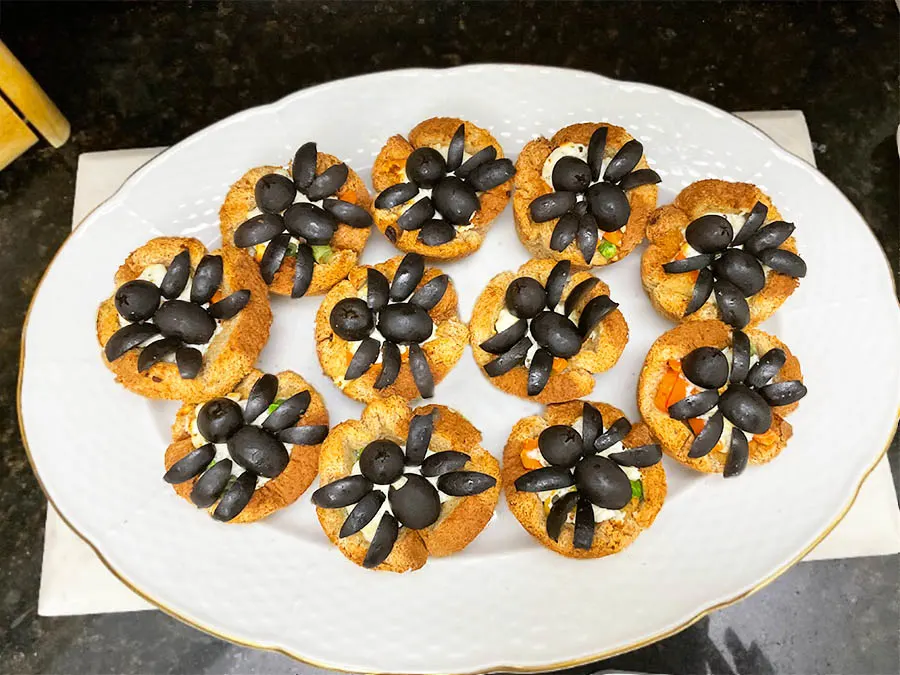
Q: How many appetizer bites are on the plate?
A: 11